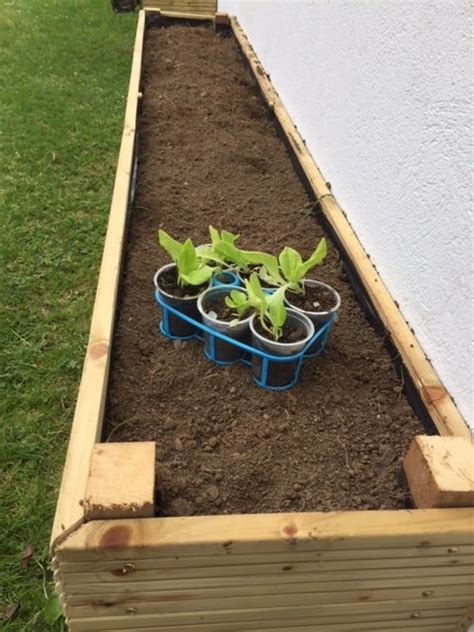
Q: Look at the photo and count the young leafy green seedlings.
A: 6